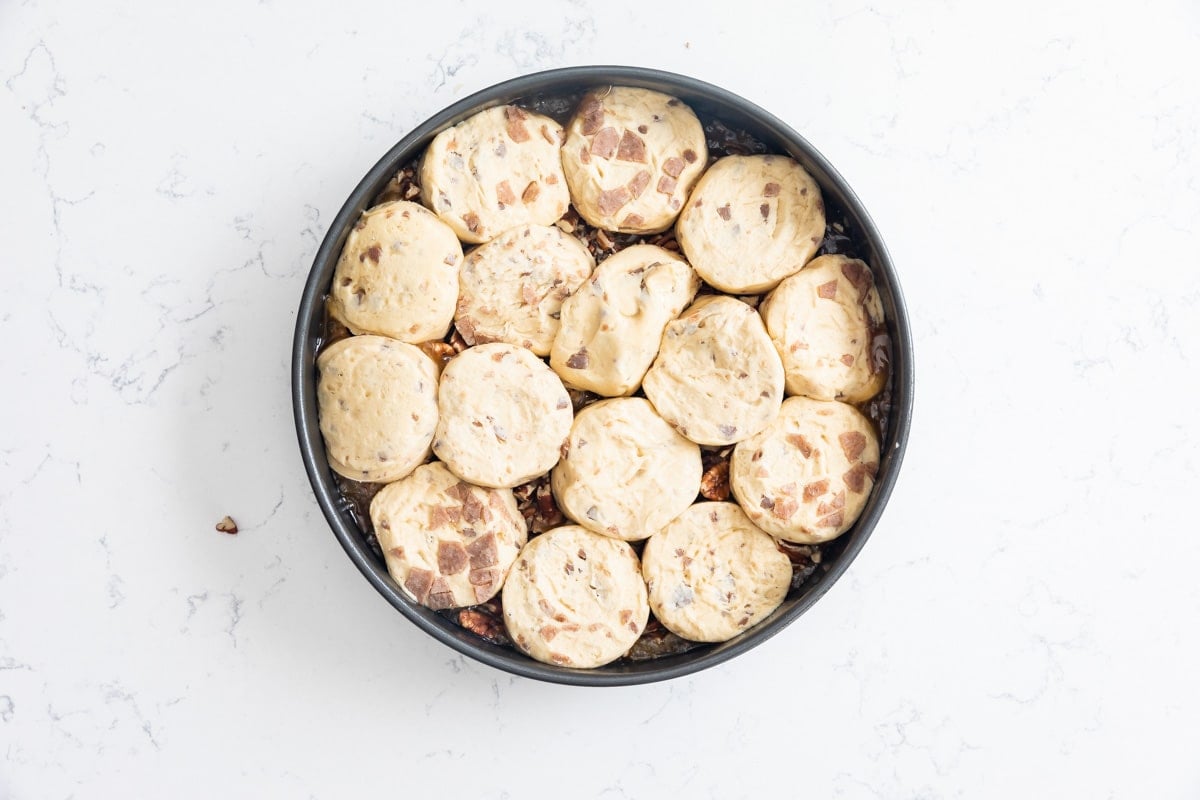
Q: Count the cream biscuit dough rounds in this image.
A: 15